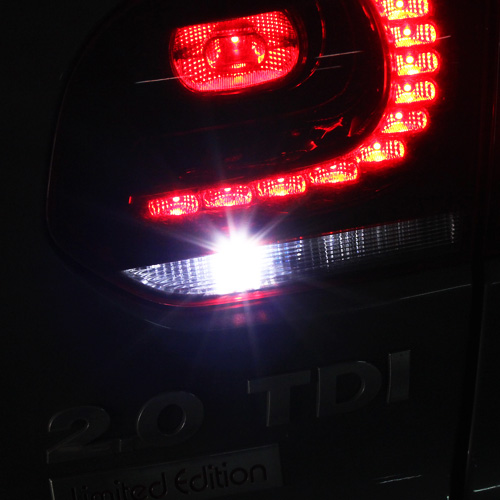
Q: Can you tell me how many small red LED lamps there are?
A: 10